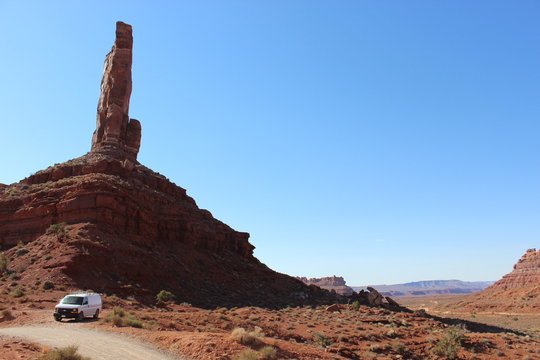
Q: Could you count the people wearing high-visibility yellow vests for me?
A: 0